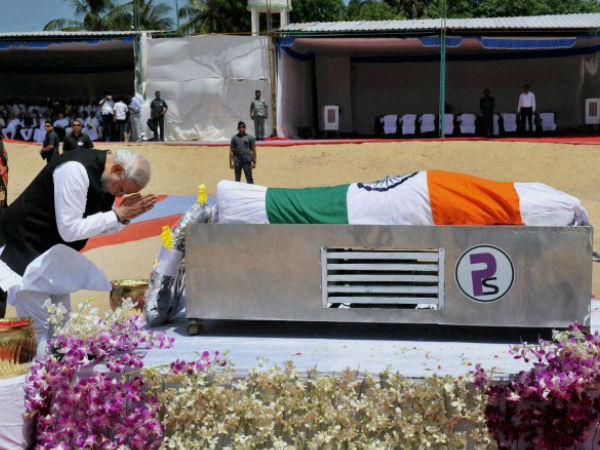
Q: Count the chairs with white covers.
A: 9